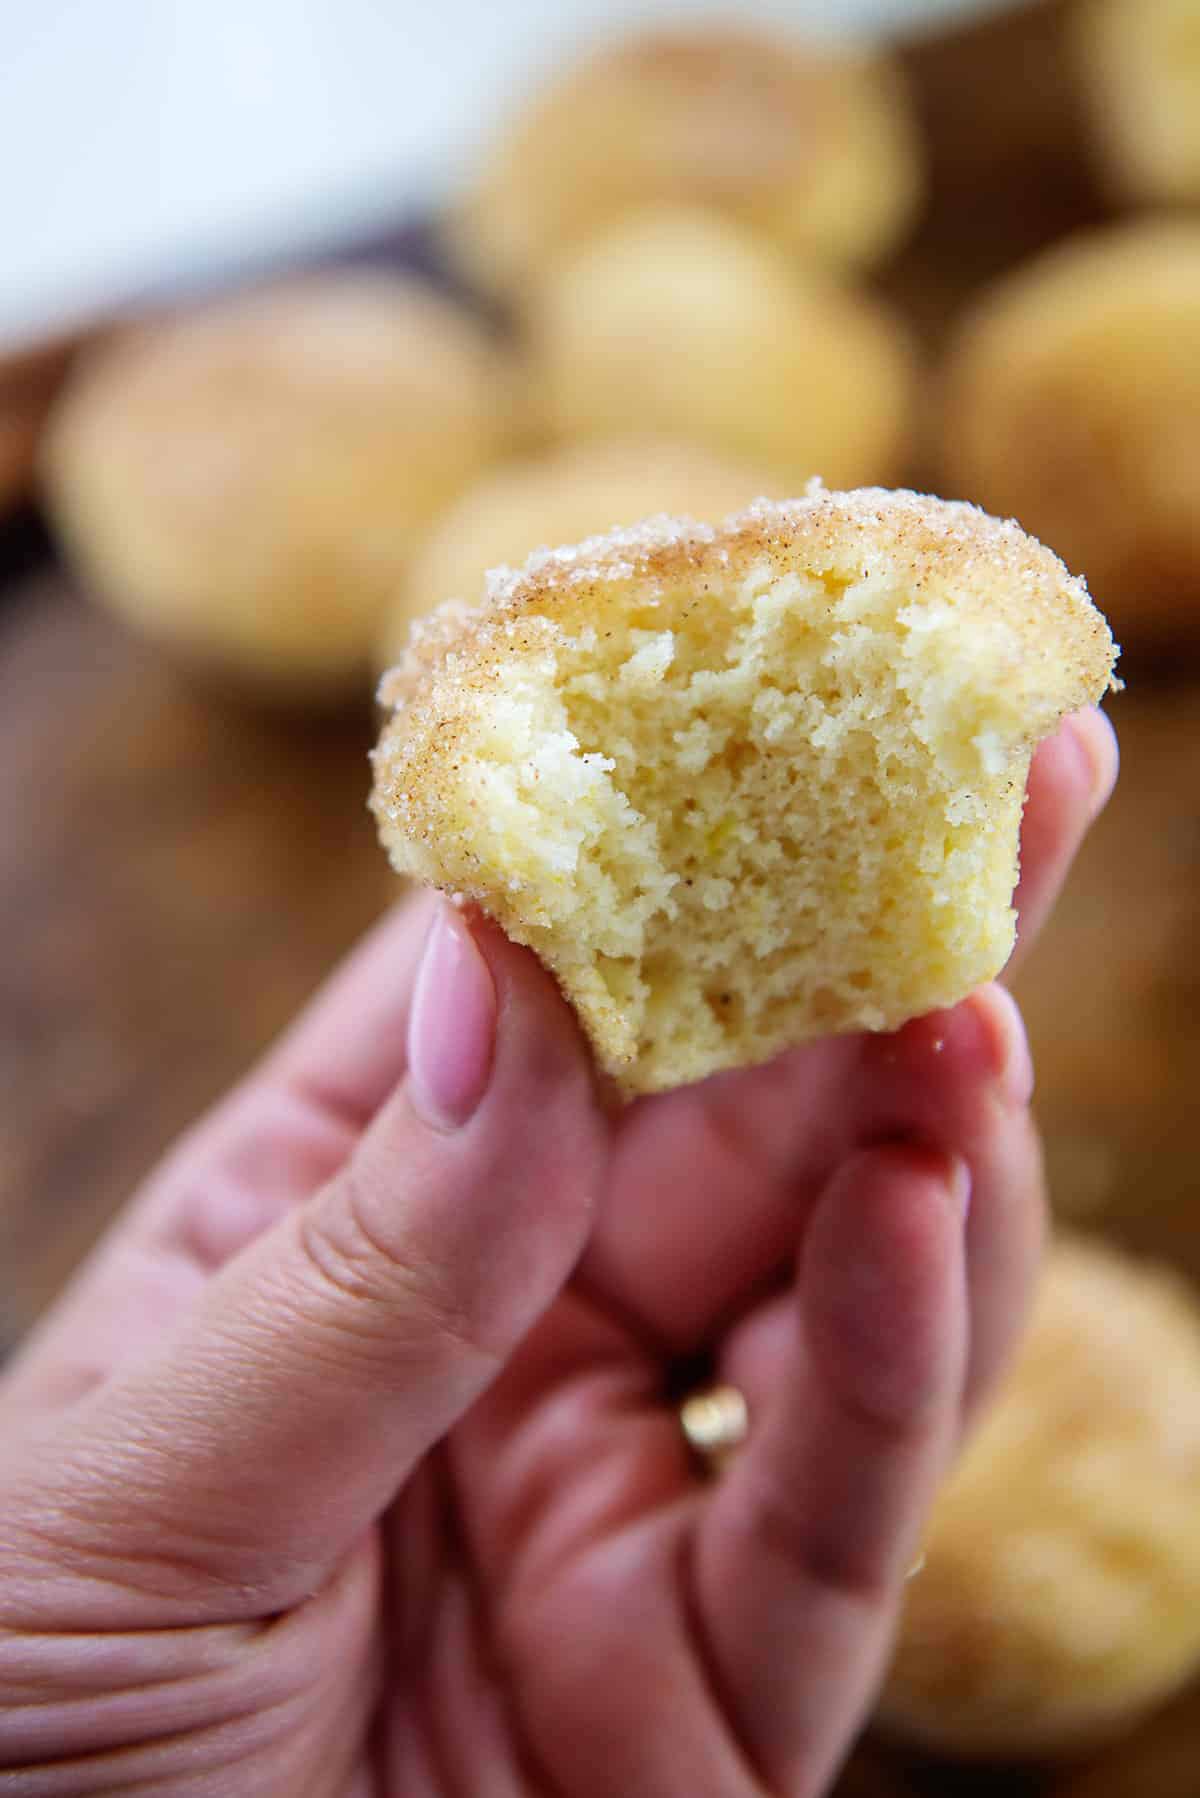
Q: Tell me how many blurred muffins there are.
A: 7